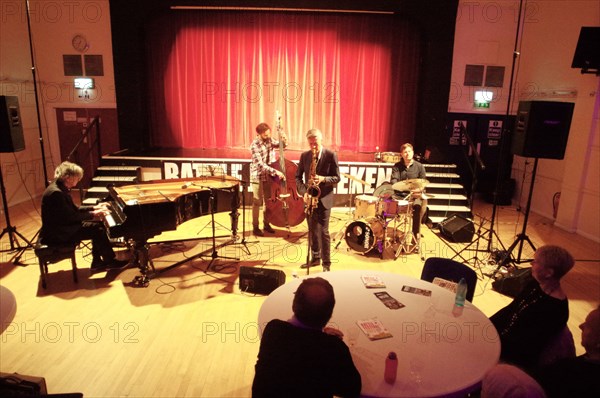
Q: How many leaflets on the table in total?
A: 5